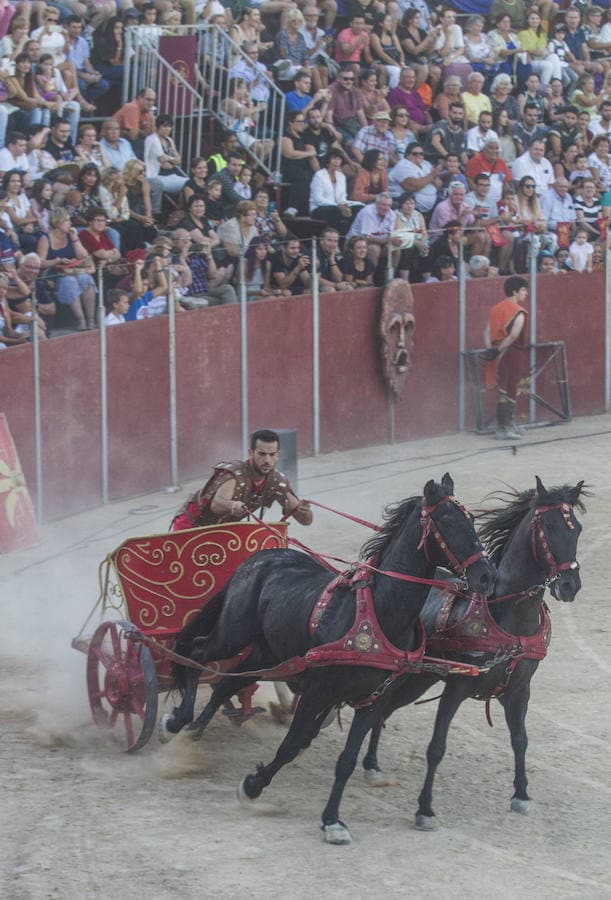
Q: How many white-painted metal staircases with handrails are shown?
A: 1